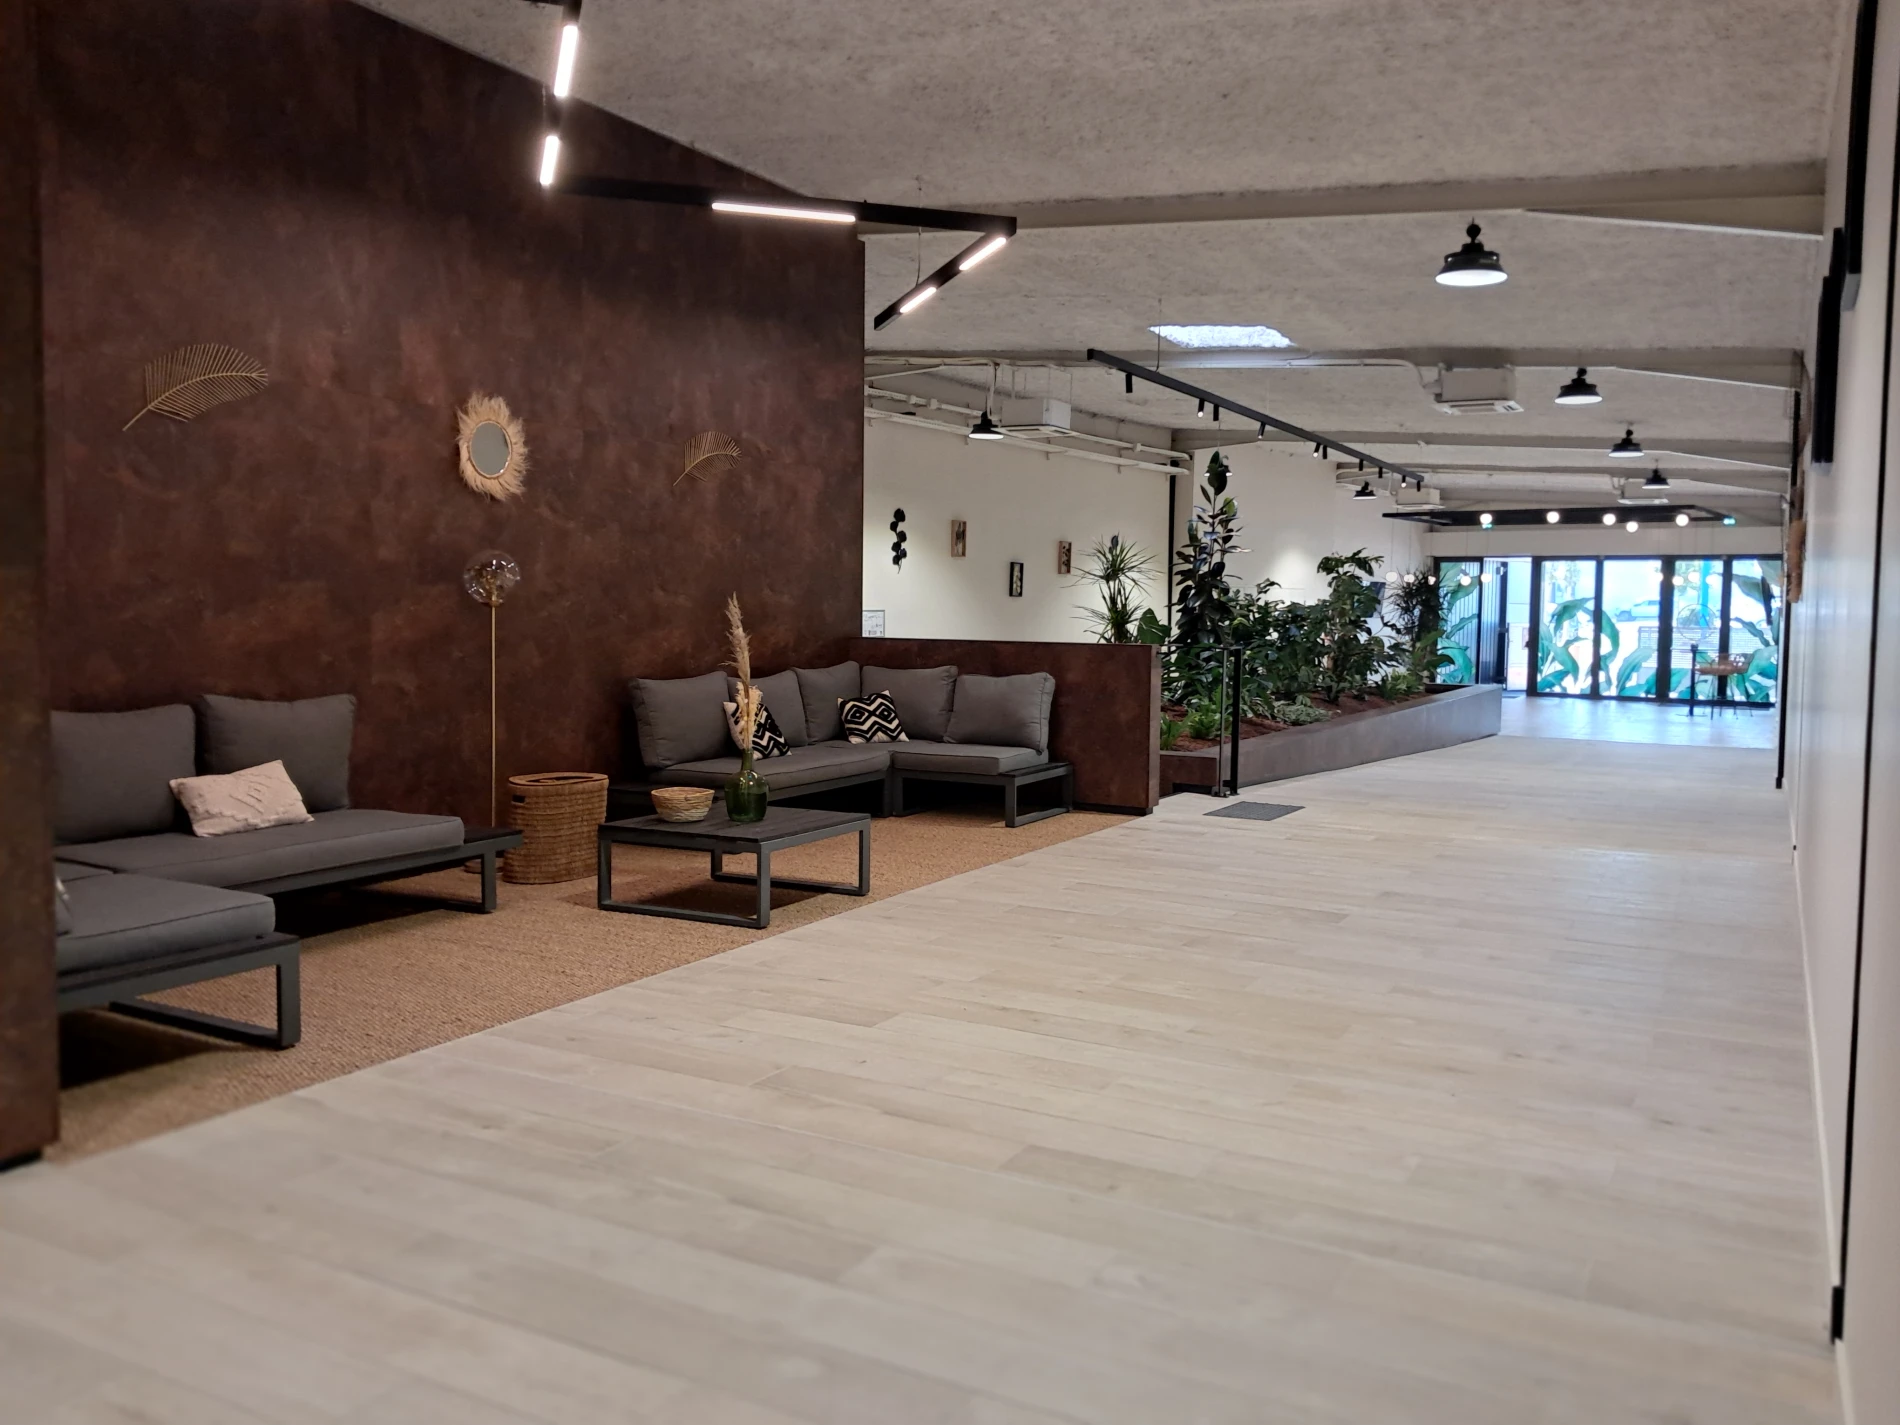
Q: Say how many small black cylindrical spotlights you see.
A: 10